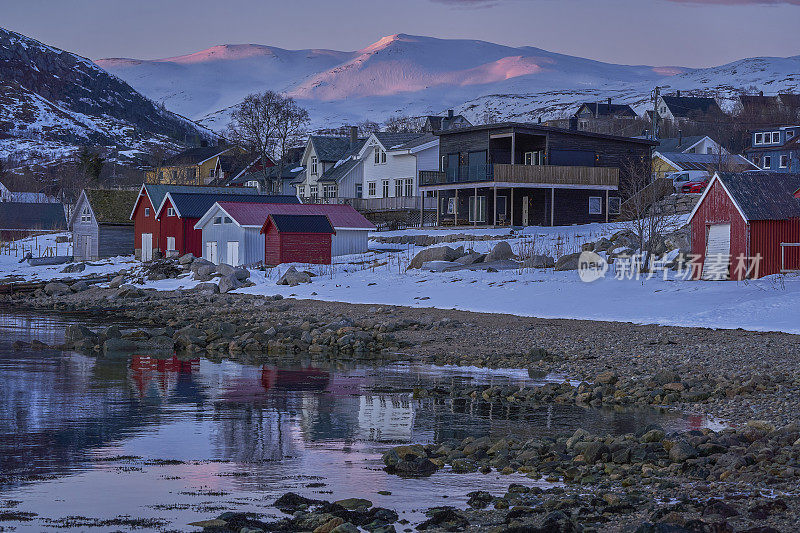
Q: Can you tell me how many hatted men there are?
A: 0